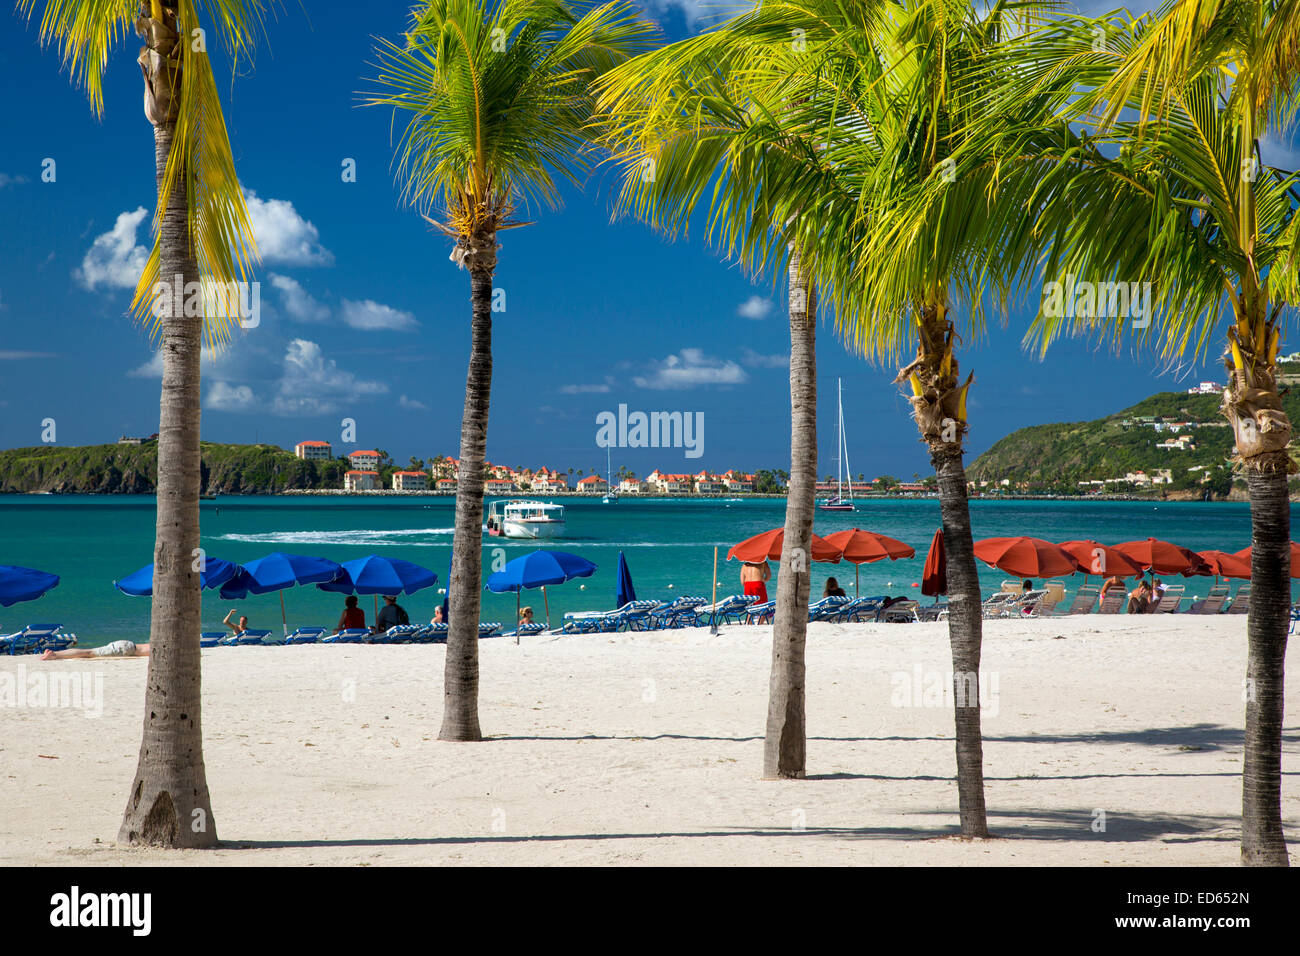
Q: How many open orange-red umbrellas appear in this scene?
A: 7